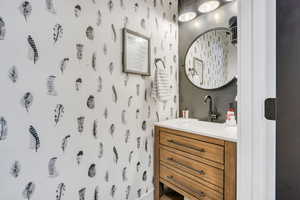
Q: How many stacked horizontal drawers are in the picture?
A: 3